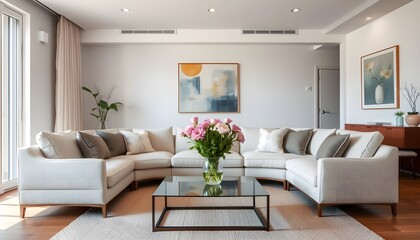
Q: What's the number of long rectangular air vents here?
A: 2